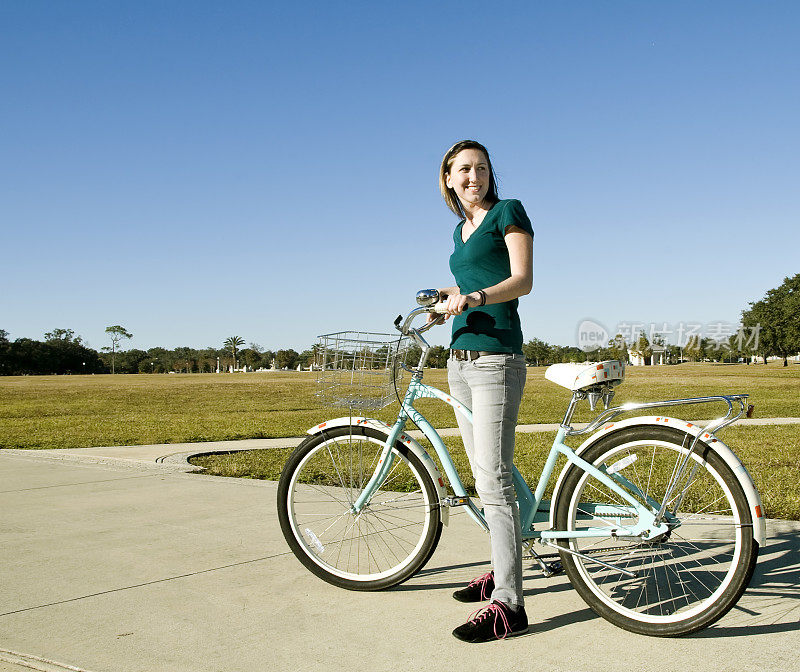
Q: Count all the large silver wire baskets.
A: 1